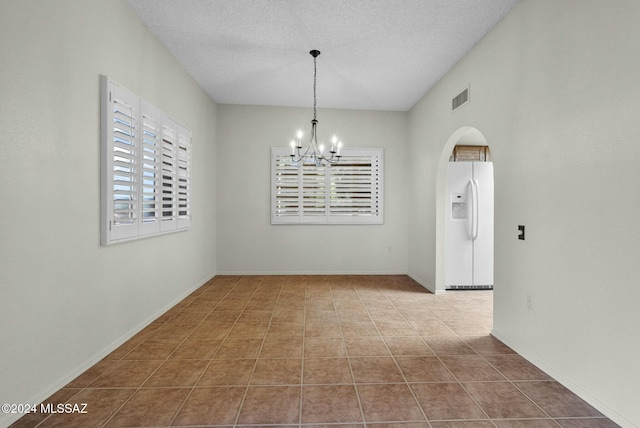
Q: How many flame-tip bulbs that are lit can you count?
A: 5